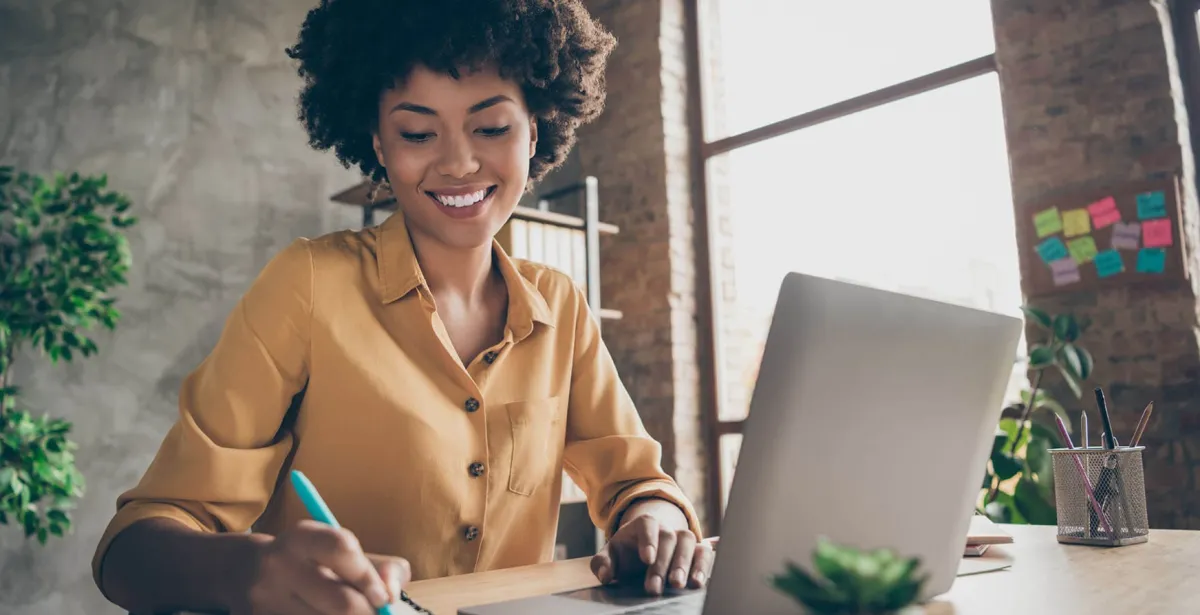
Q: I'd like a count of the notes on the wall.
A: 11